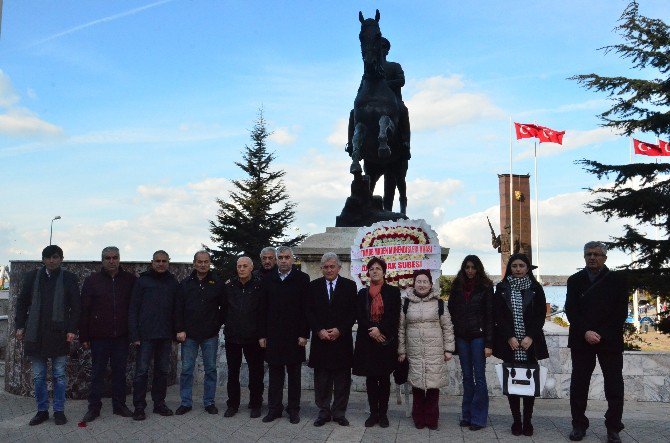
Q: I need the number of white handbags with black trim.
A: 1